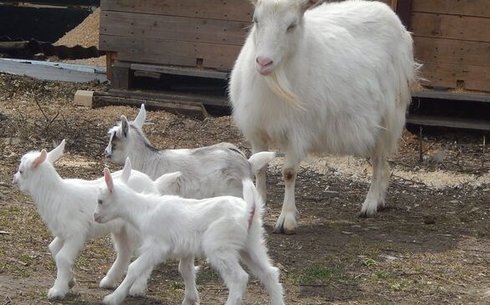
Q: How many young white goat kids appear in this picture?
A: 2